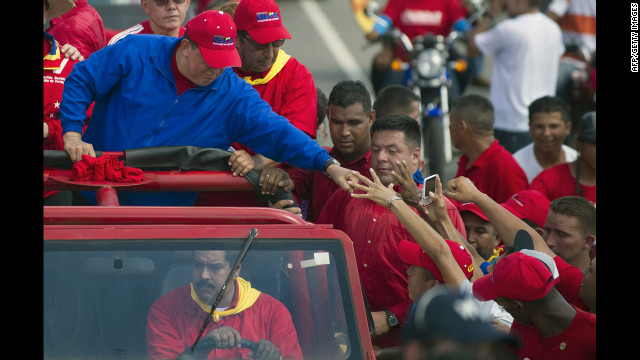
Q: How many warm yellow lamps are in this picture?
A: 2